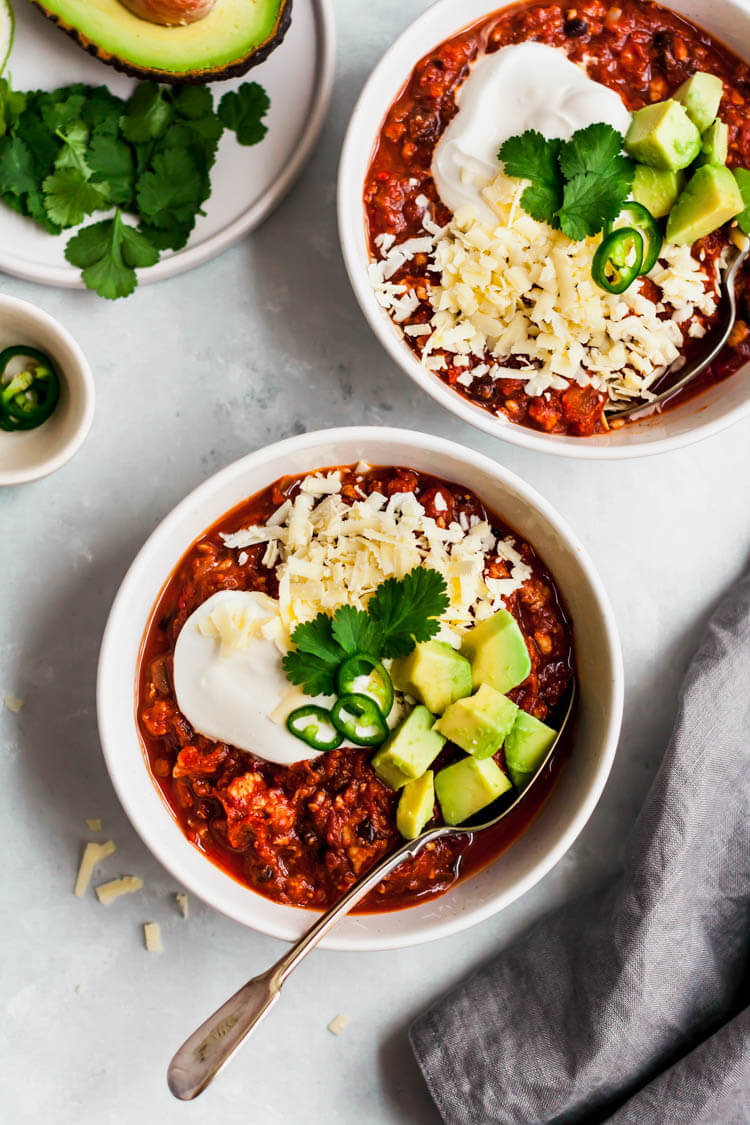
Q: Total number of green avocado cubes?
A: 13